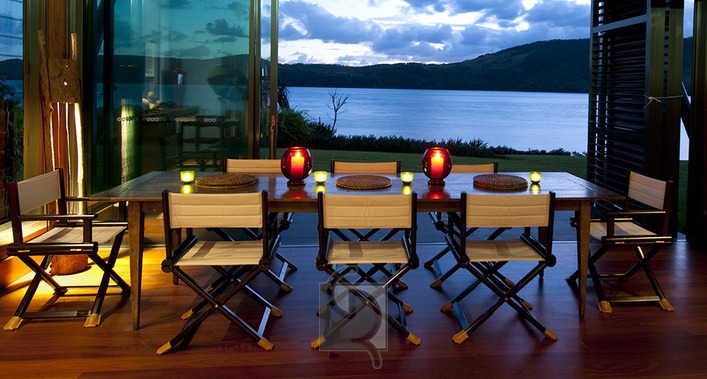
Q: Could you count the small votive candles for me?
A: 4